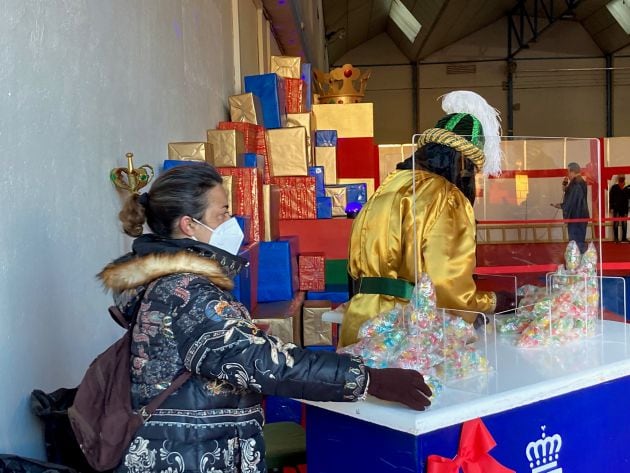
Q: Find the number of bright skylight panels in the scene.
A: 2